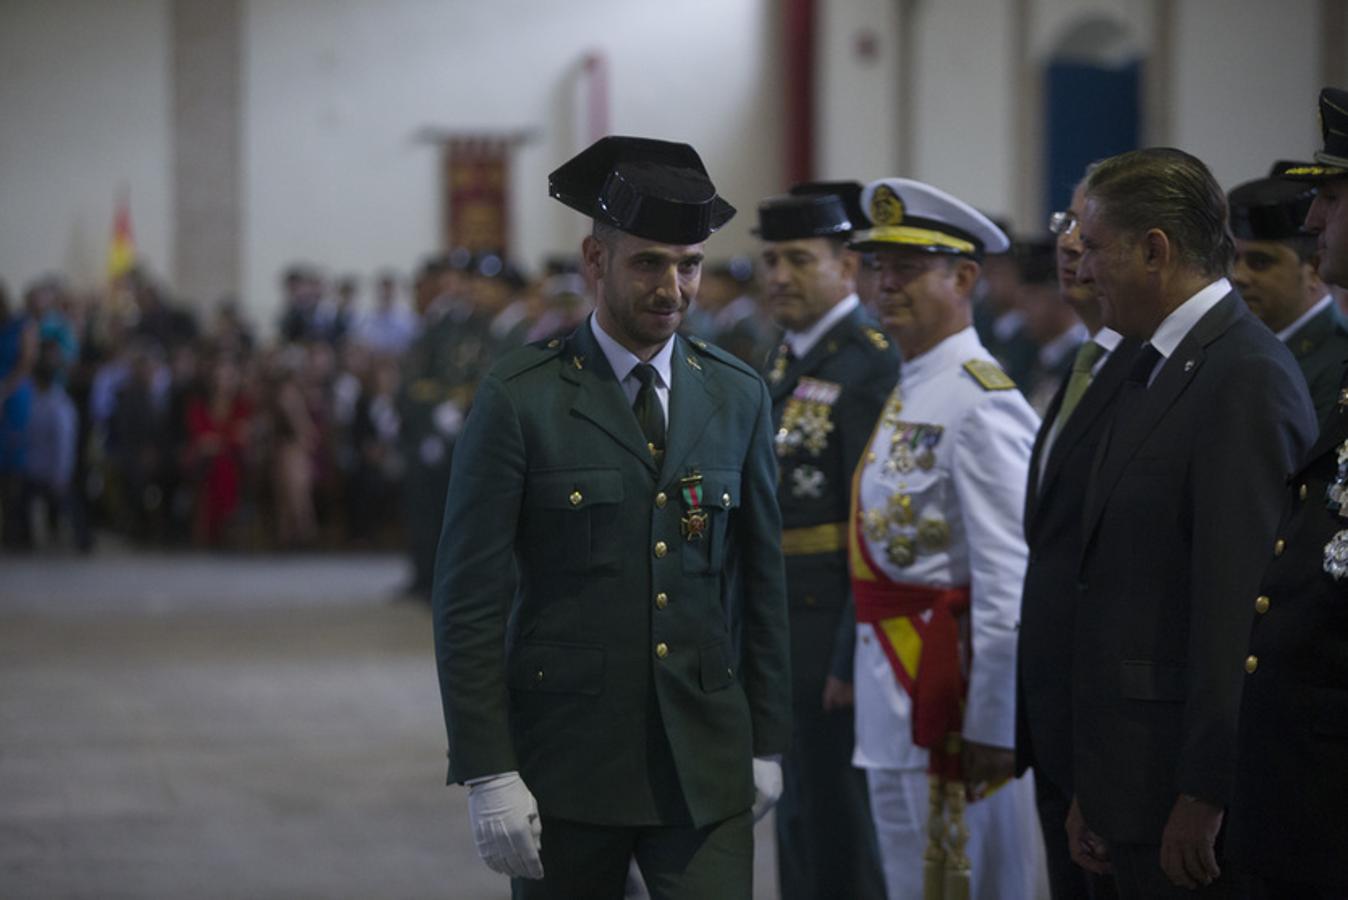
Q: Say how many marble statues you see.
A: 0